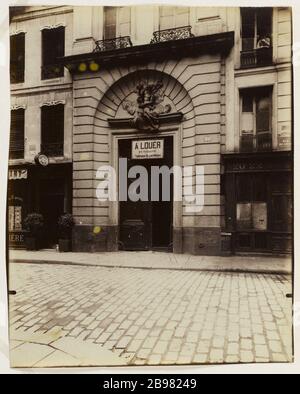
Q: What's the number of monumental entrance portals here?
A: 1